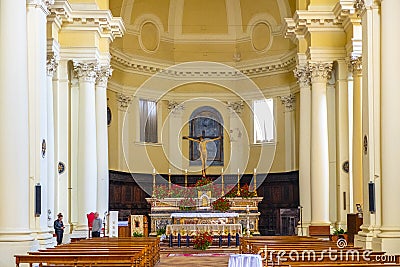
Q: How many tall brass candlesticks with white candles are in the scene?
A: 6